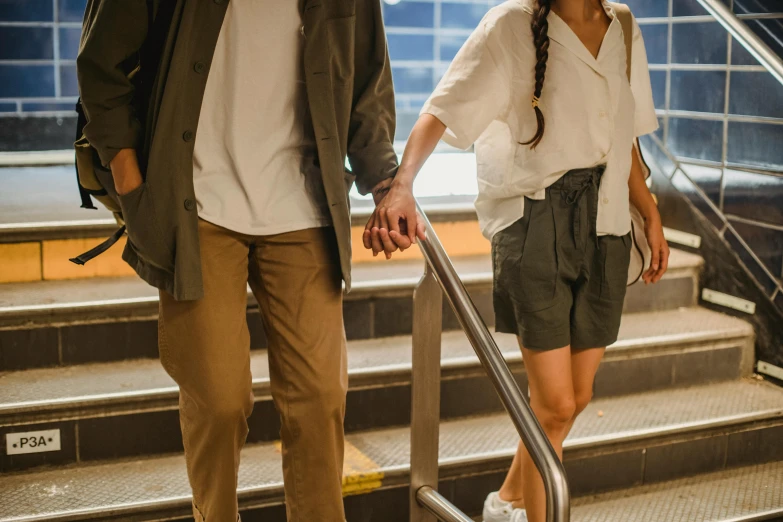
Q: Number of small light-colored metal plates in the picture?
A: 4